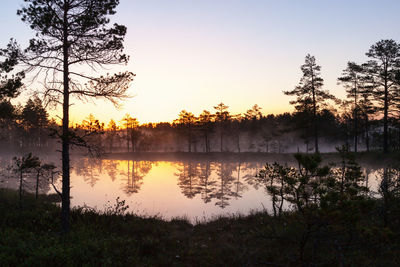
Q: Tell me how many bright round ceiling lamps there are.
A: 0